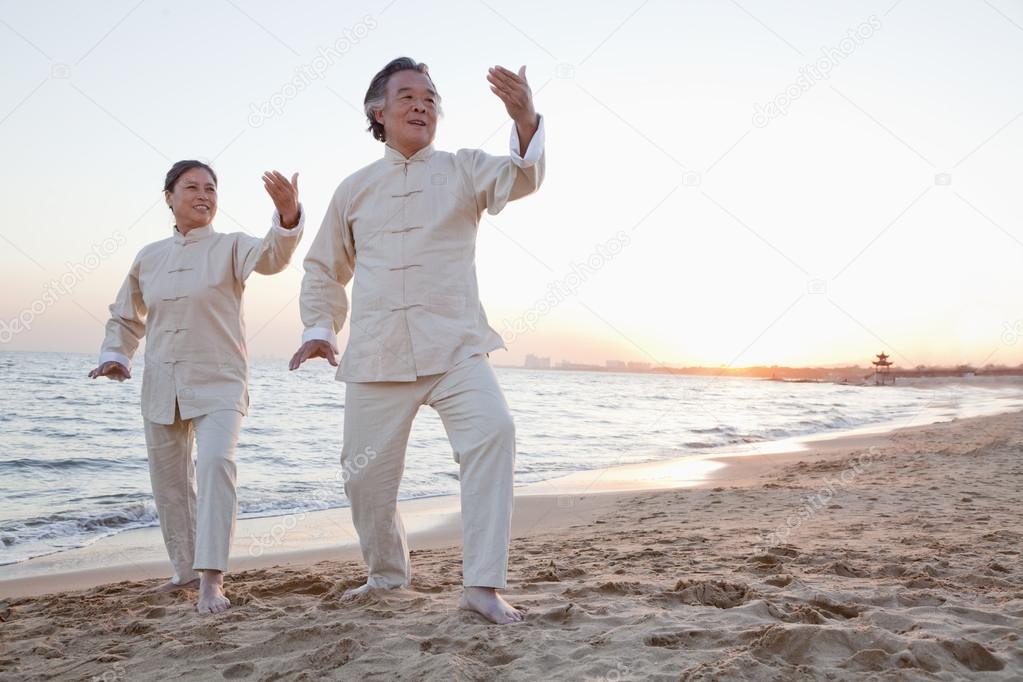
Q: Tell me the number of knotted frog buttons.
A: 10